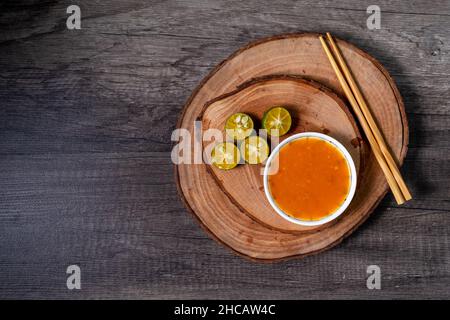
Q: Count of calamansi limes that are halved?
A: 4